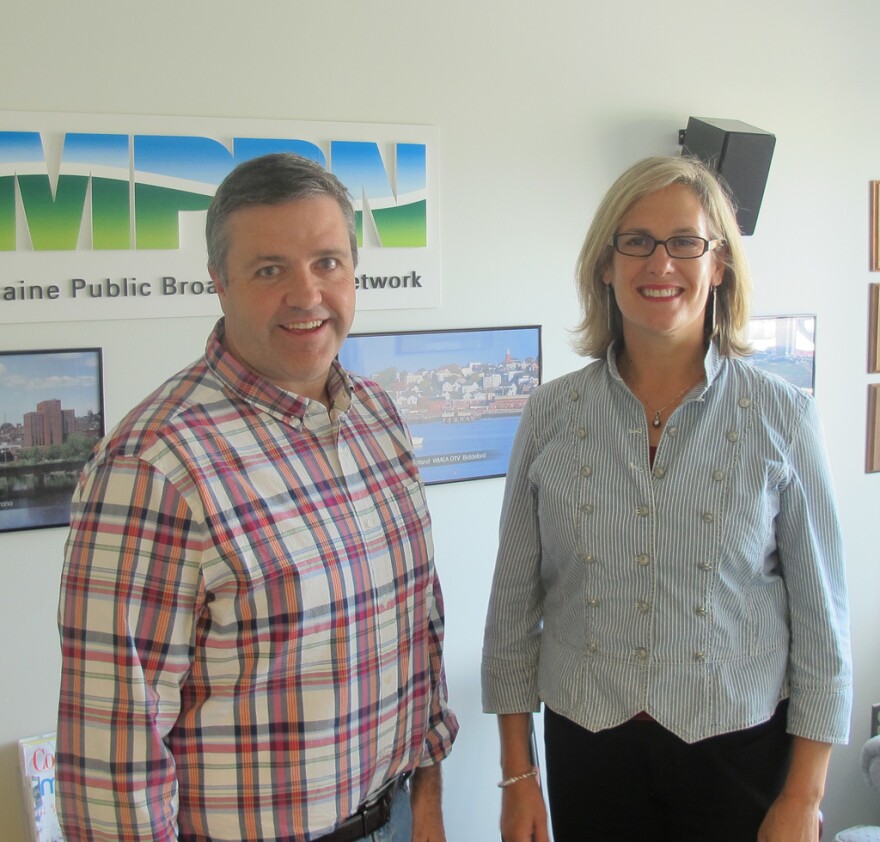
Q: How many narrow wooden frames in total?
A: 3